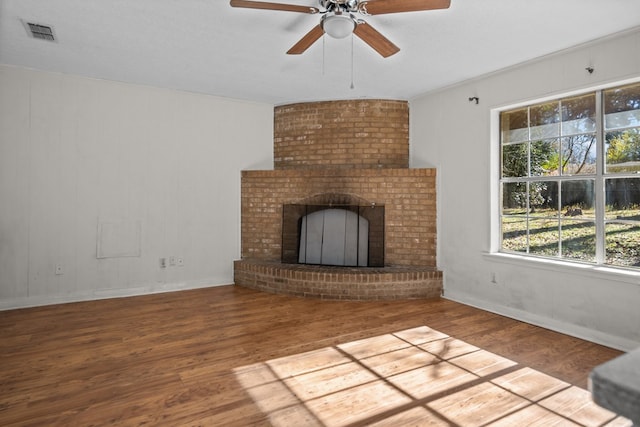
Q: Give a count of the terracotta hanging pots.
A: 0